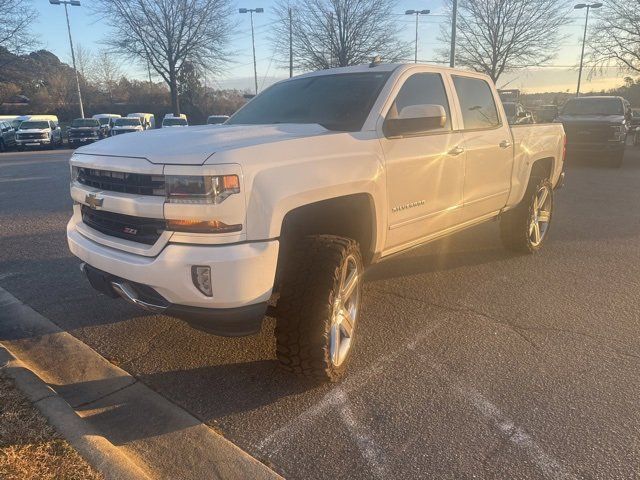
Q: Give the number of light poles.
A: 4